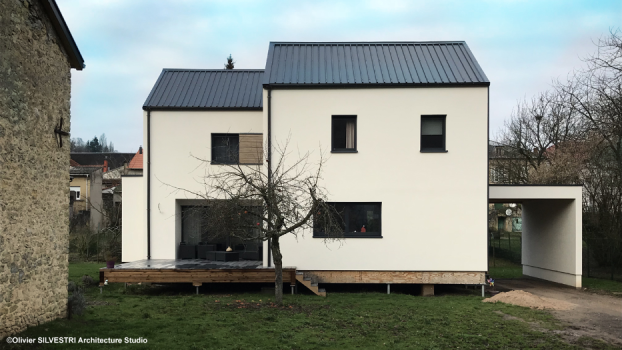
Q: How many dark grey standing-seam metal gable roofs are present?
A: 2